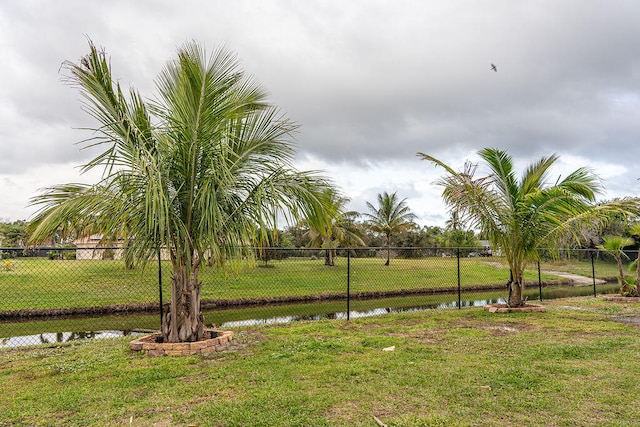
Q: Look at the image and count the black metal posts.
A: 5